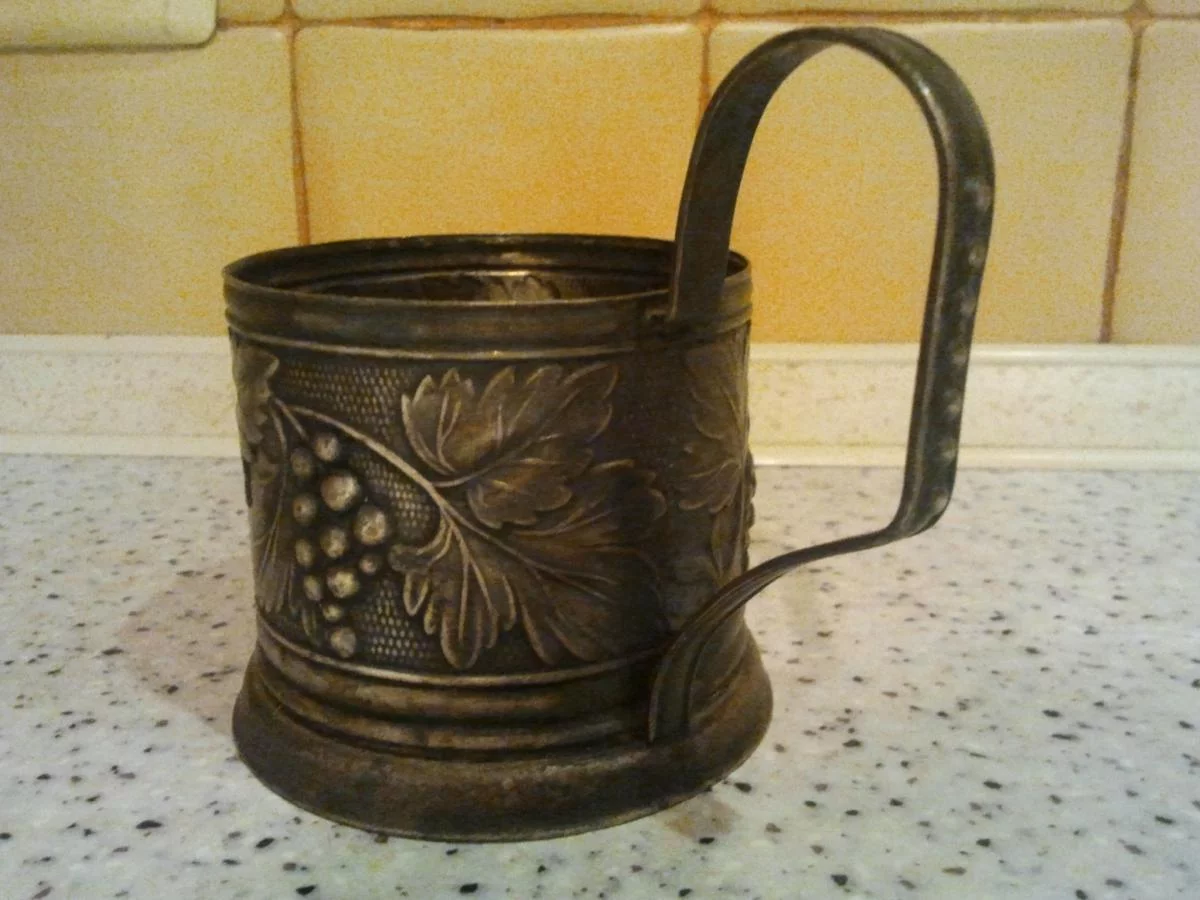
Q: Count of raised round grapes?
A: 12